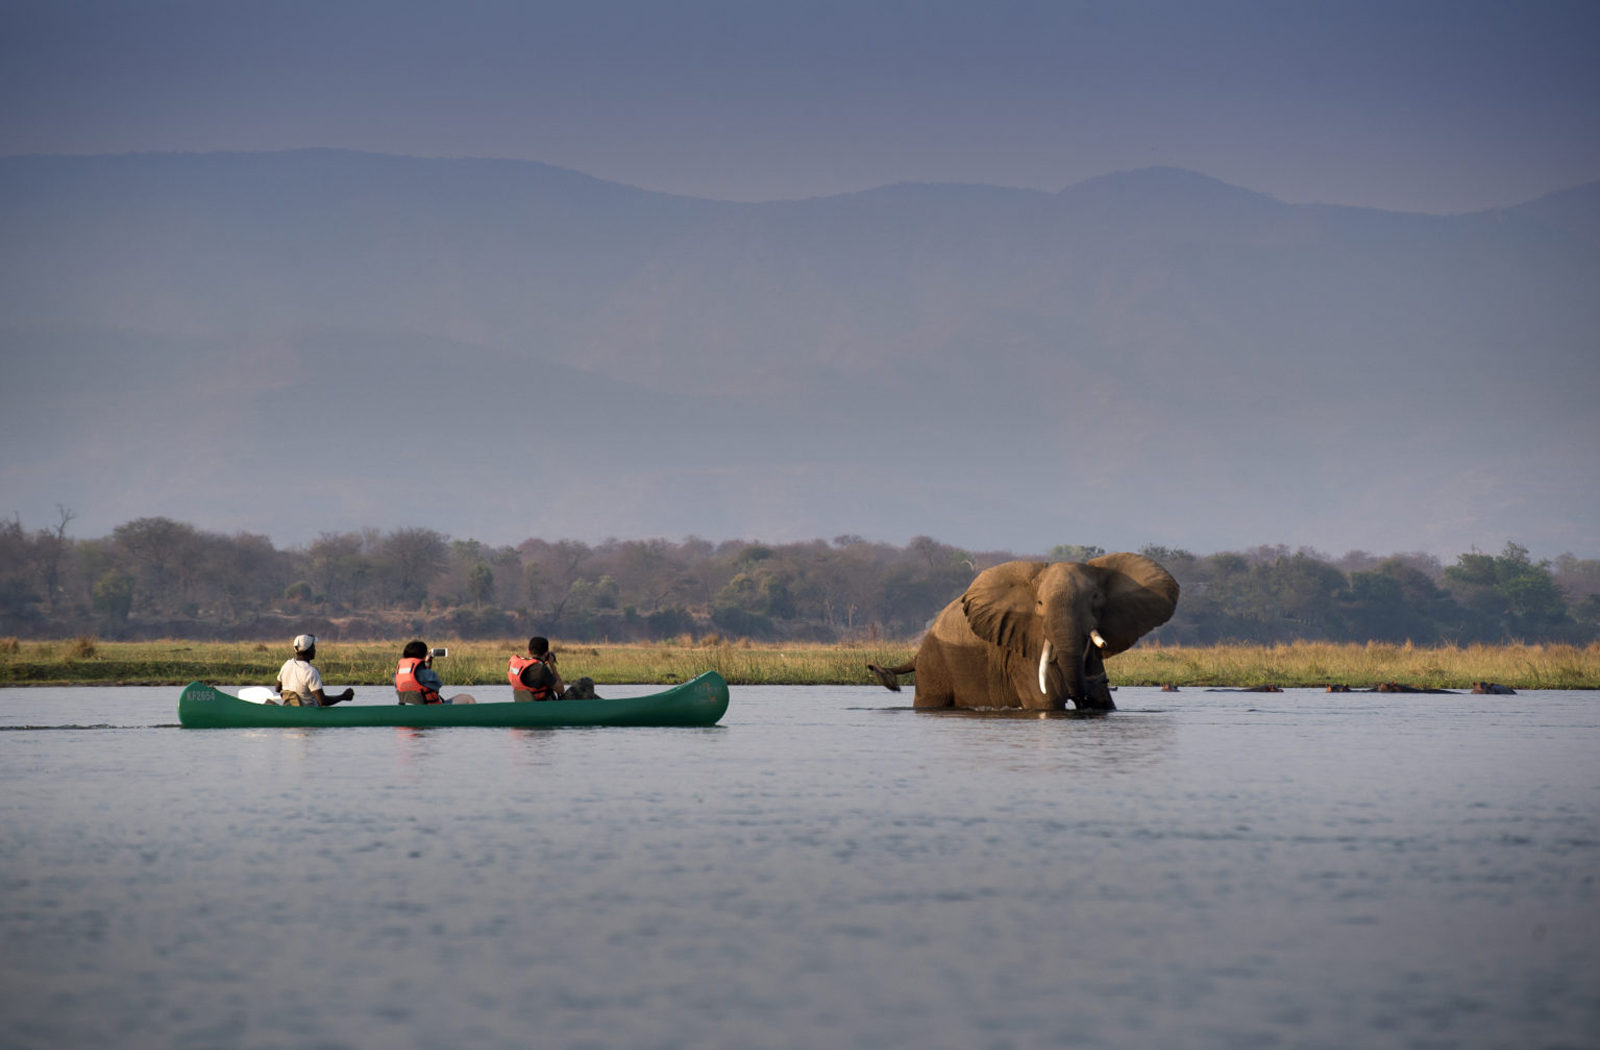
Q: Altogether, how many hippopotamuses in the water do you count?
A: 5